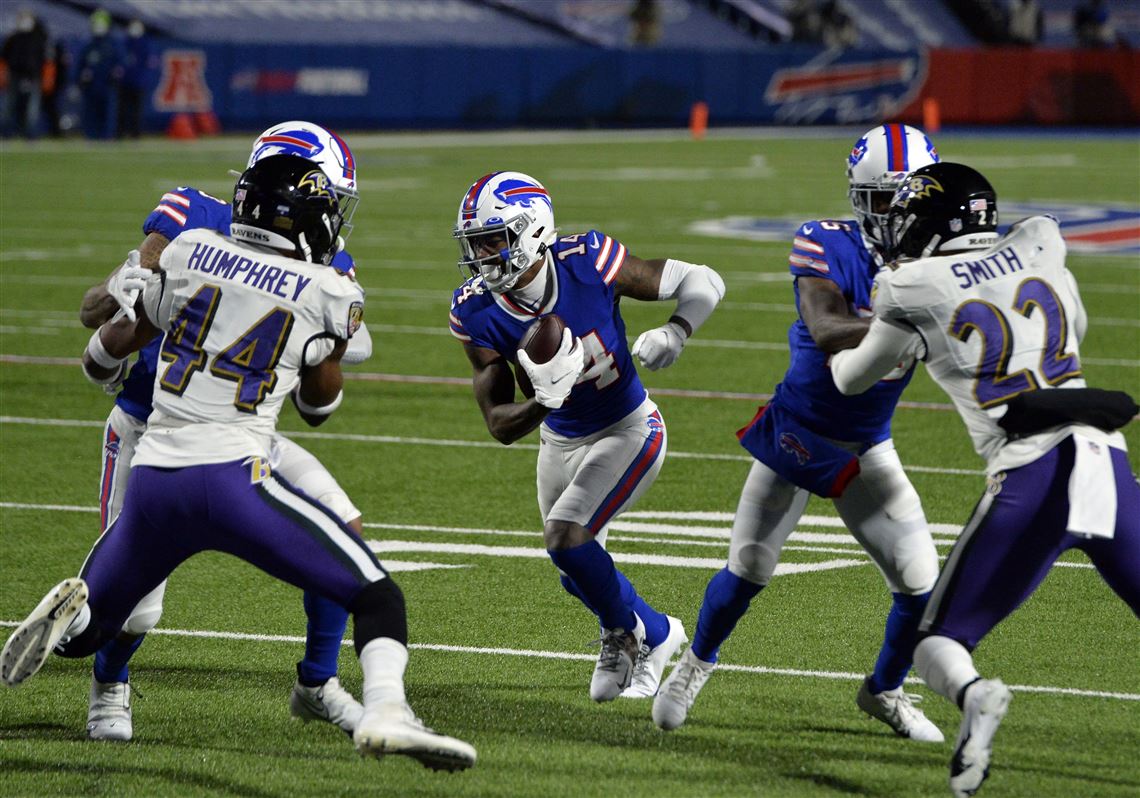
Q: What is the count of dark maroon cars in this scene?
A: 0